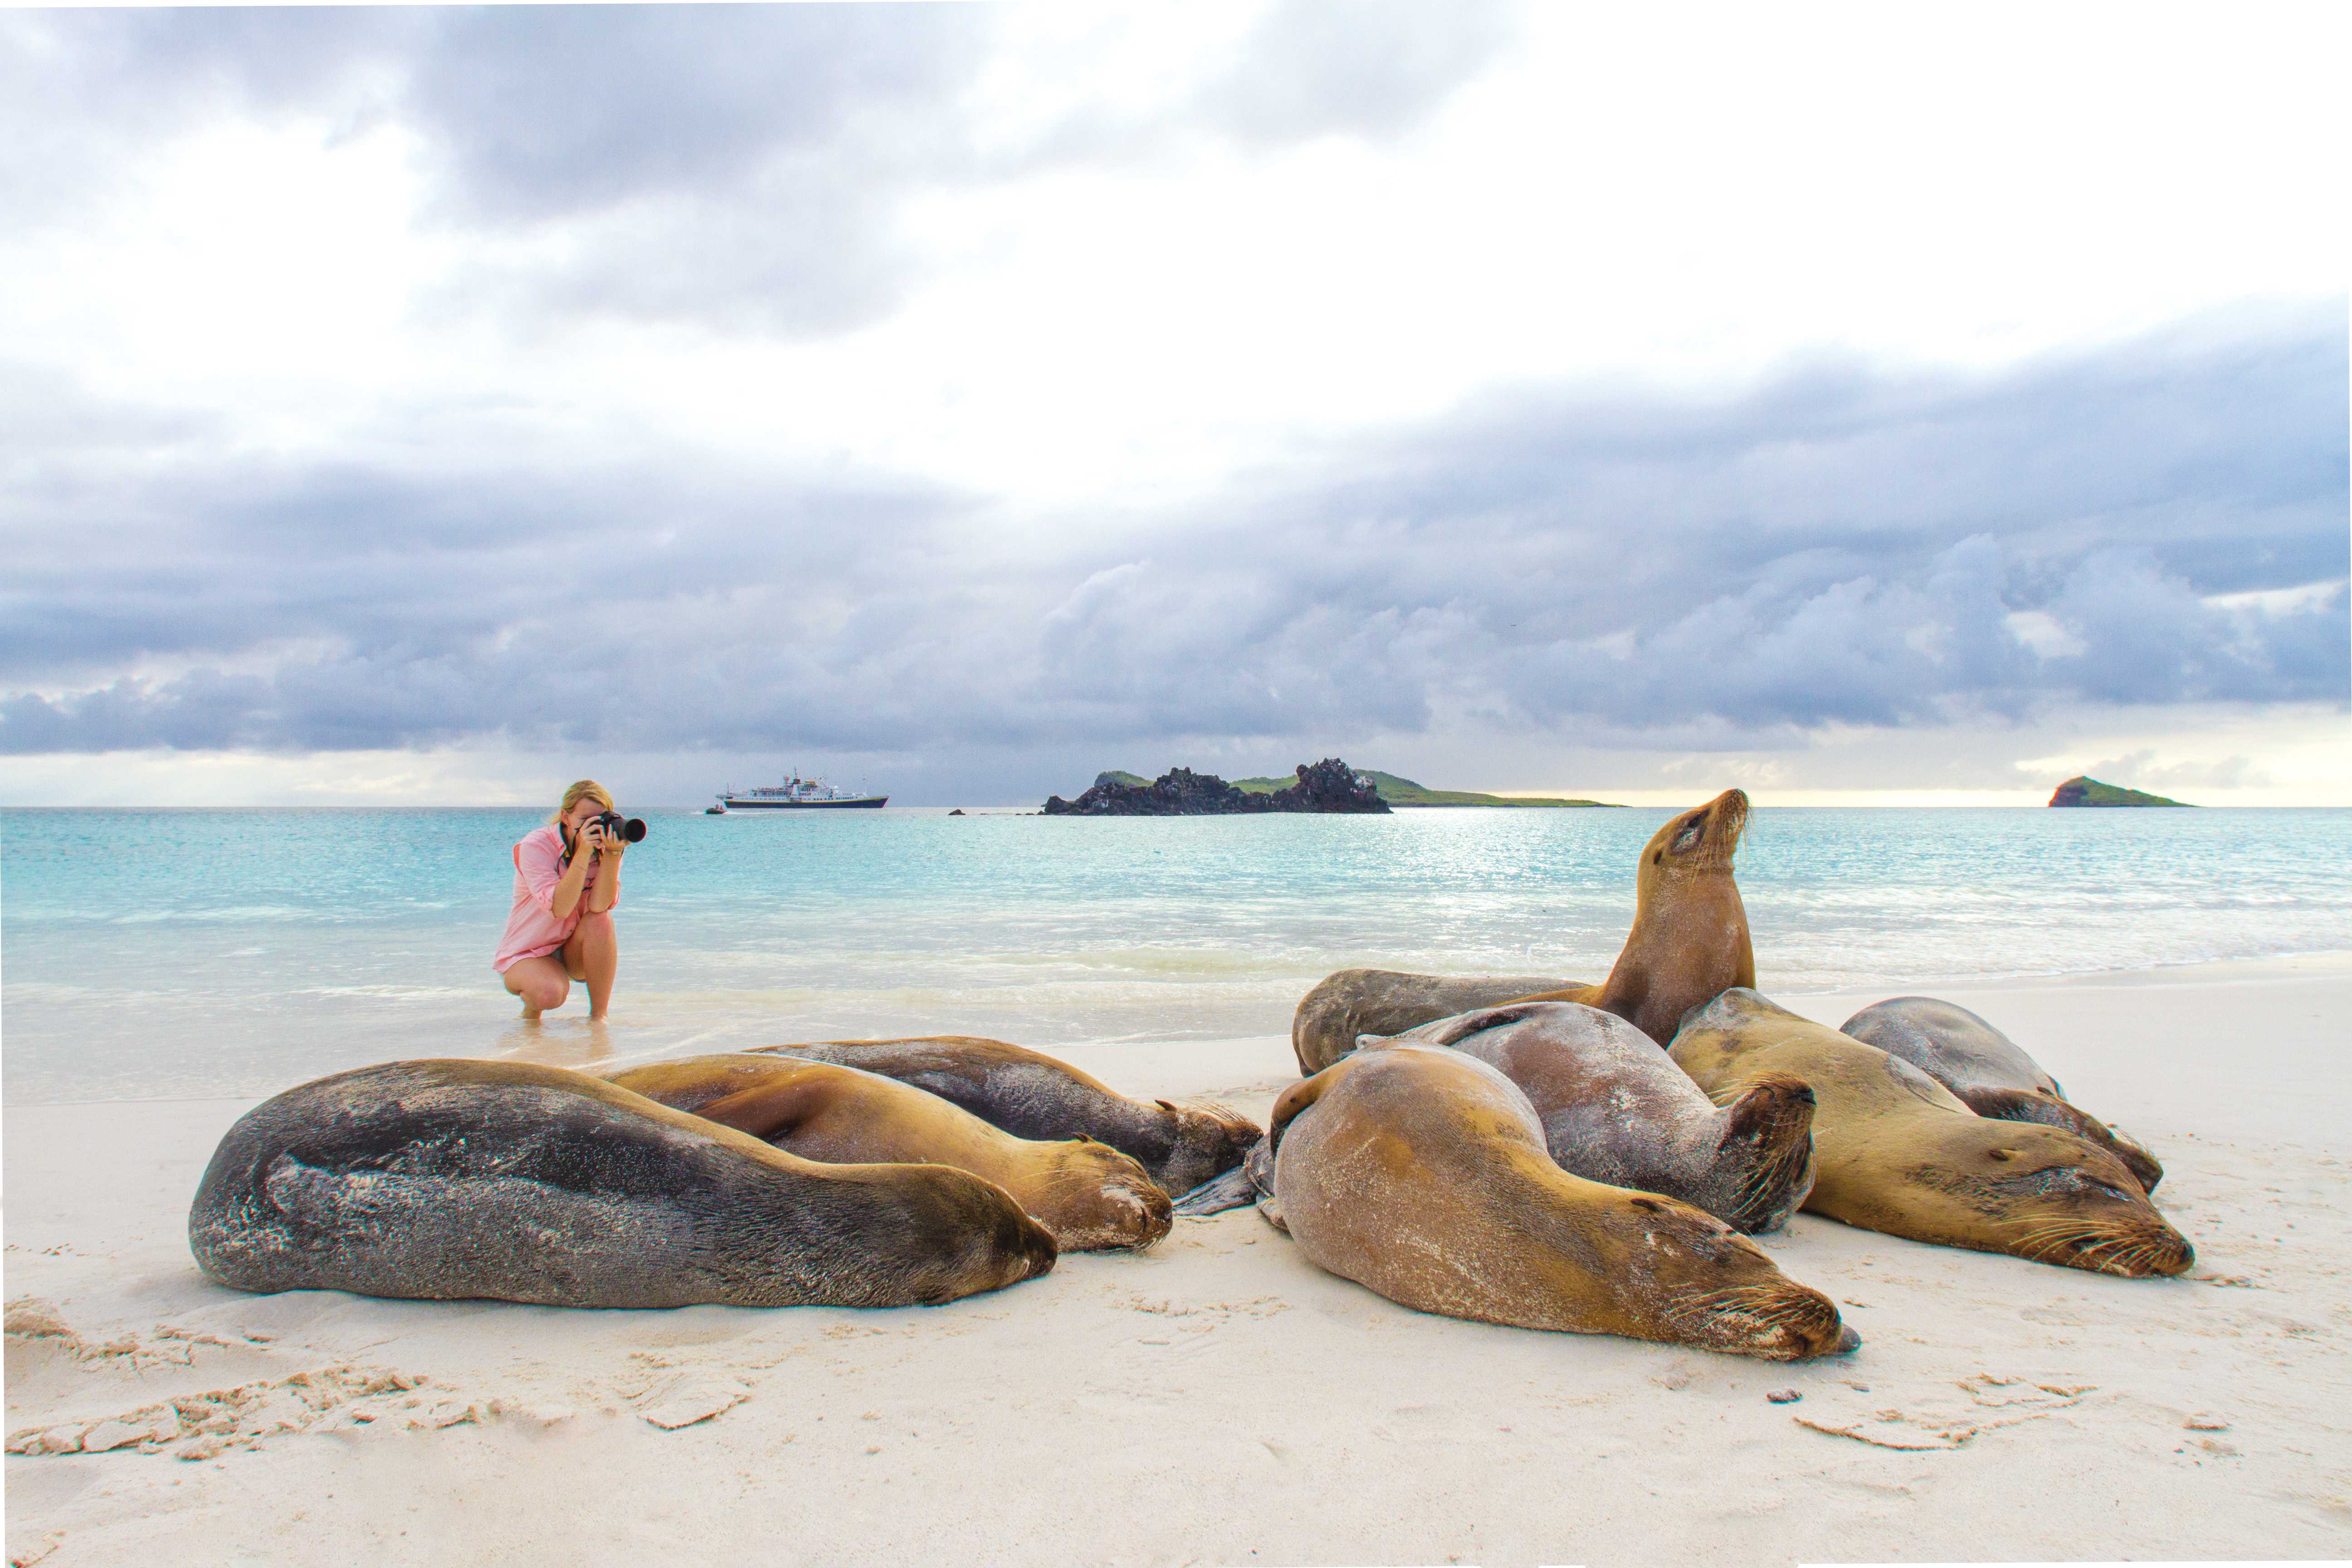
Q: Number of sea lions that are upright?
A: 1